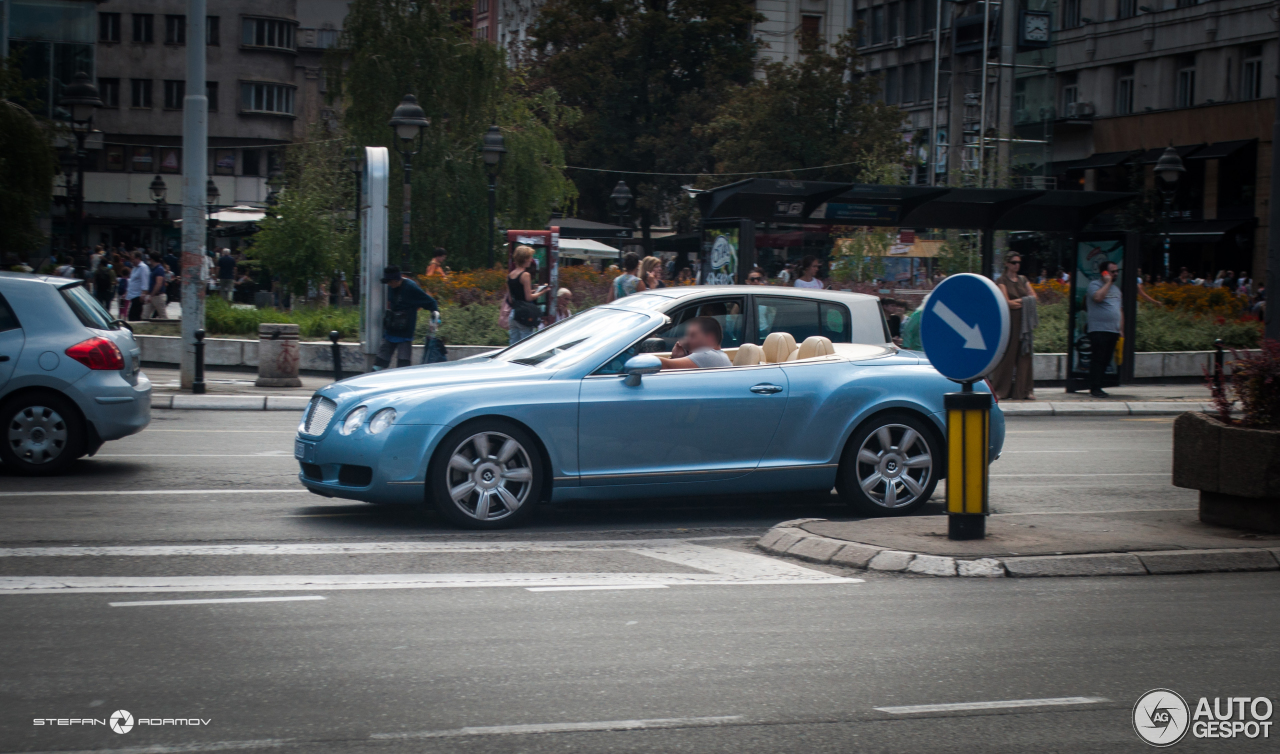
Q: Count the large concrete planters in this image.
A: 1